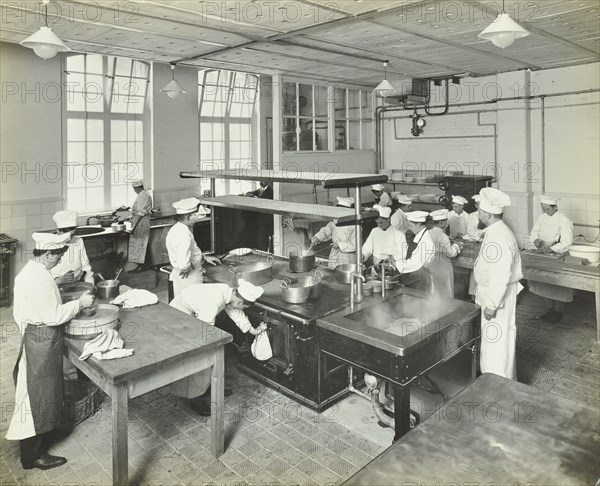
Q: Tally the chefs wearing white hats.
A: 15